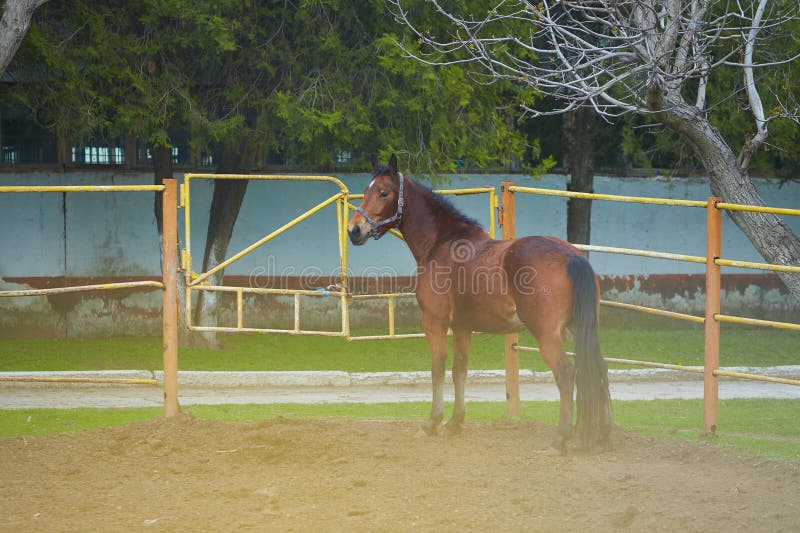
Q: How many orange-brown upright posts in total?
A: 3